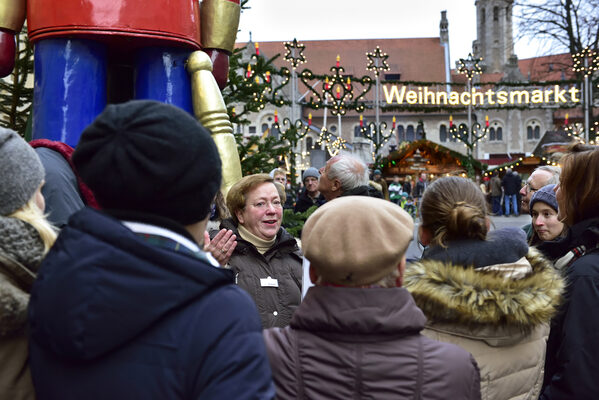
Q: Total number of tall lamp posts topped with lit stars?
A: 4